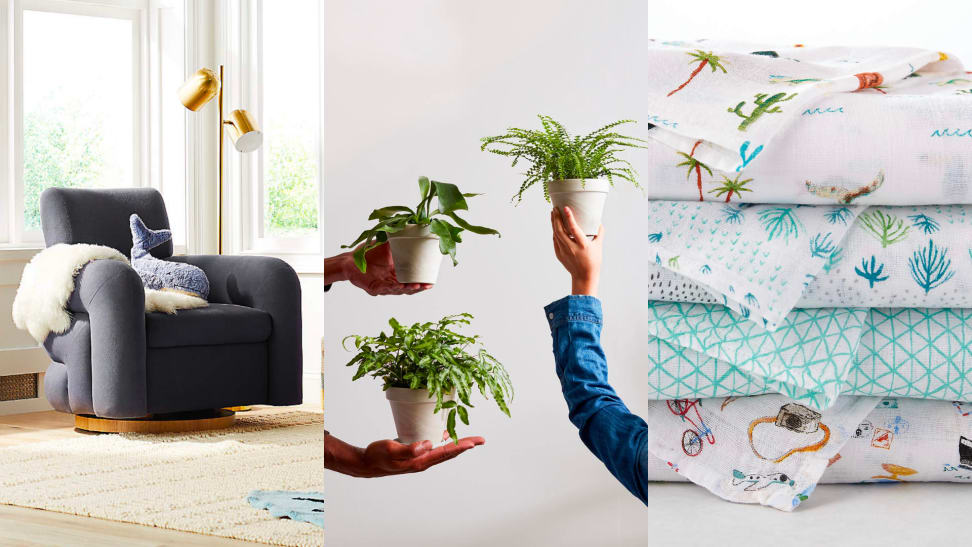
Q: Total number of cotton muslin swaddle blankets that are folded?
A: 4